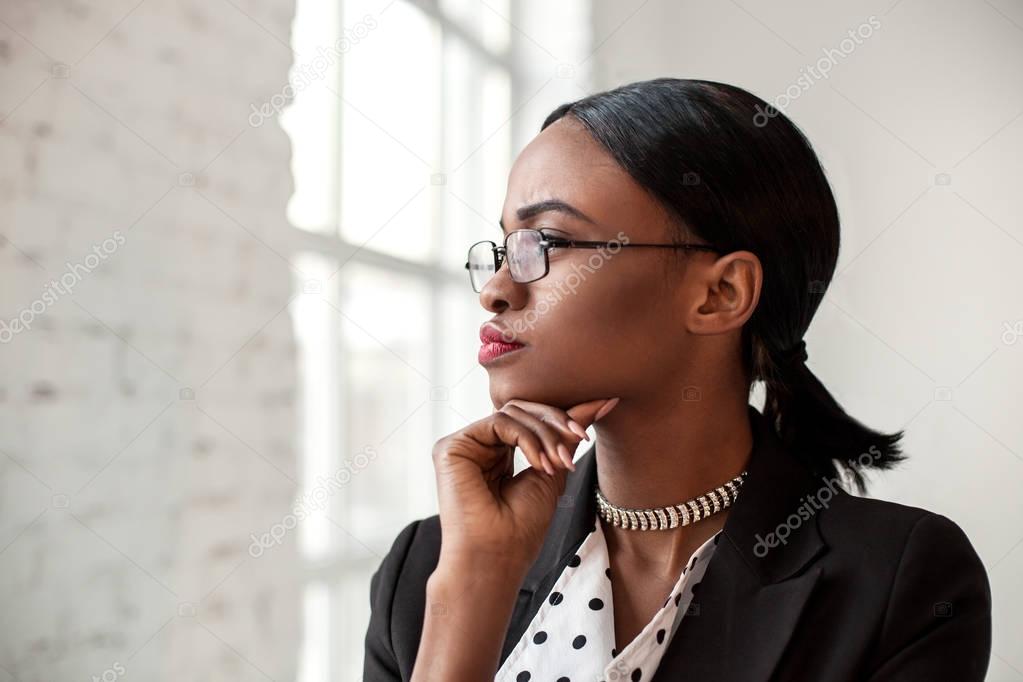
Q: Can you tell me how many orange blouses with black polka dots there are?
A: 0